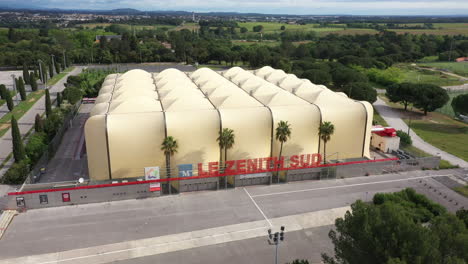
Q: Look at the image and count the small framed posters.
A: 3